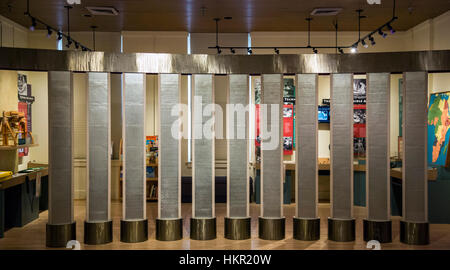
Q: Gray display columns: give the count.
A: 11